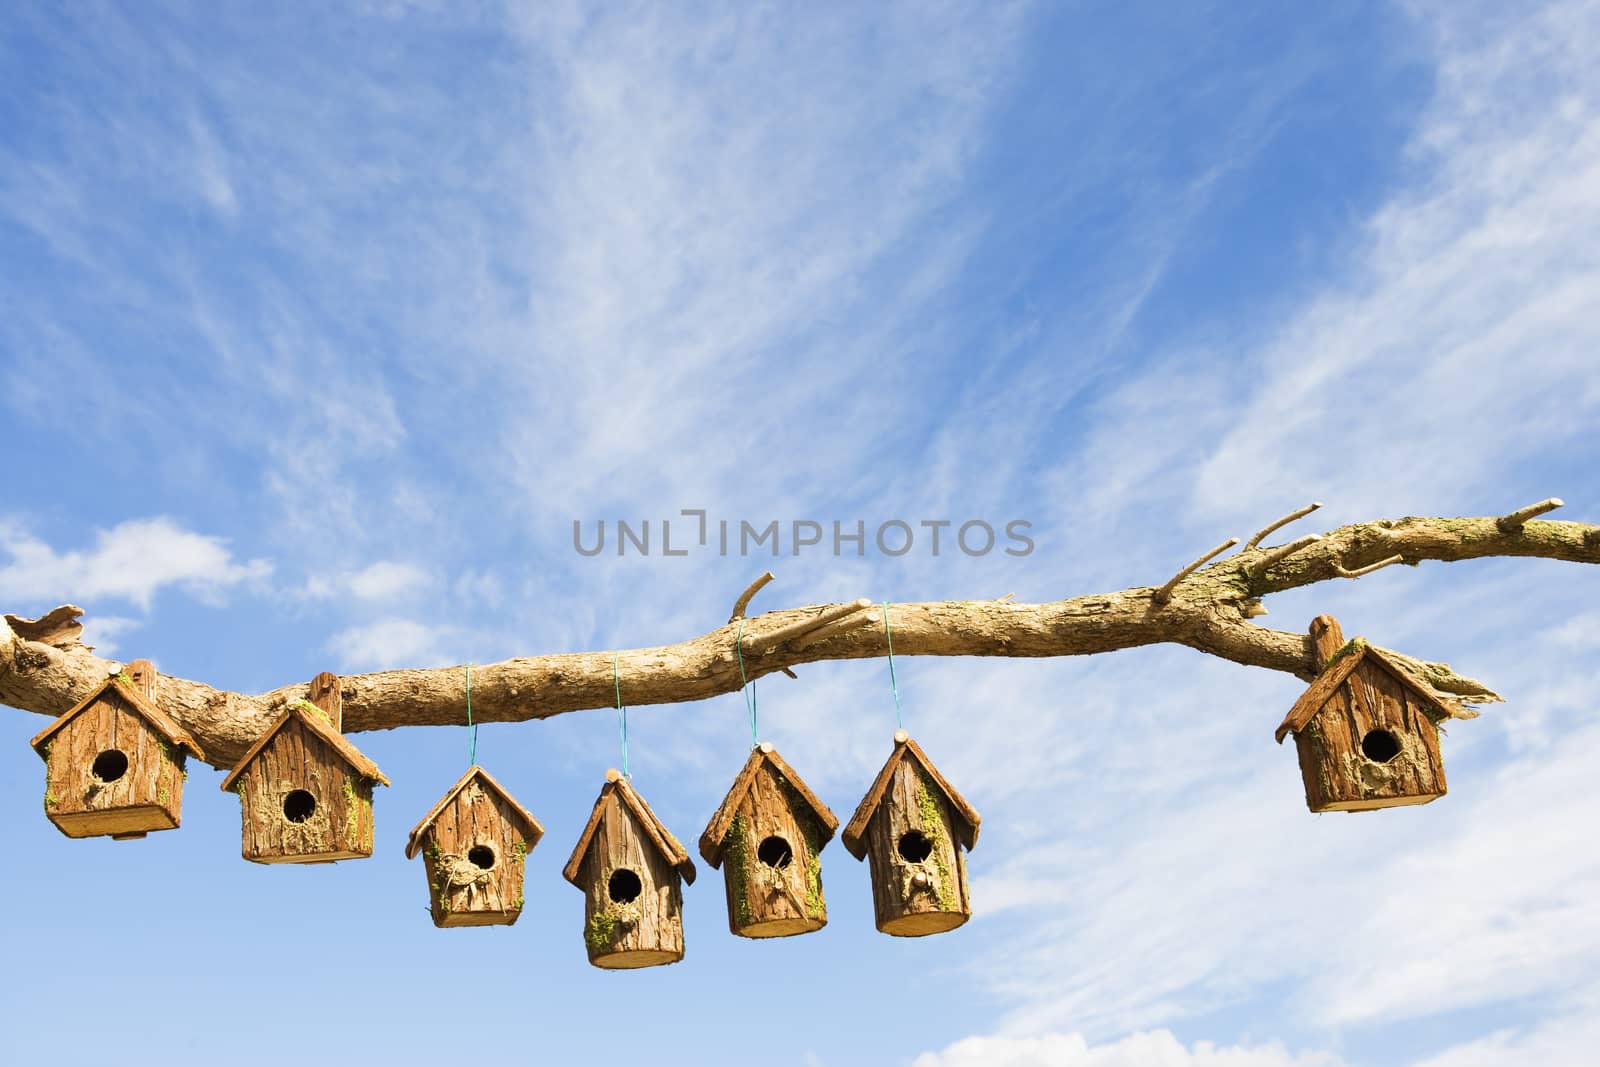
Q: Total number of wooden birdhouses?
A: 7